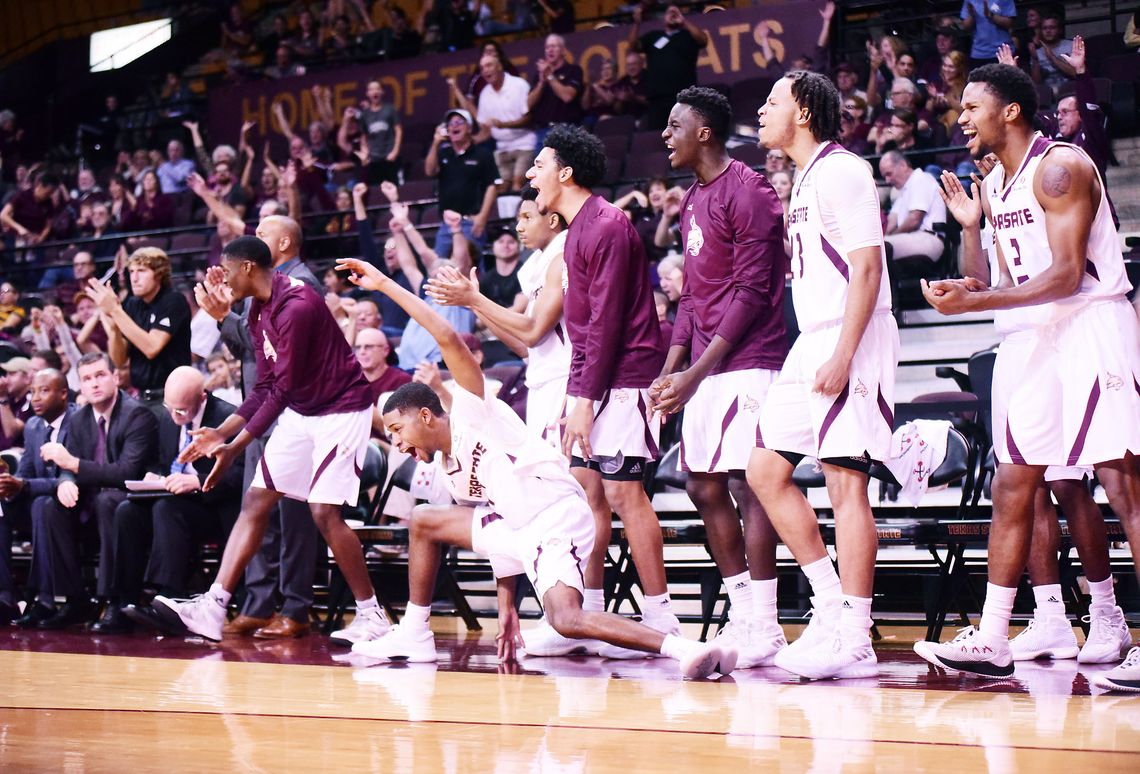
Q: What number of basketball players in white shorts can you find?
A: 8